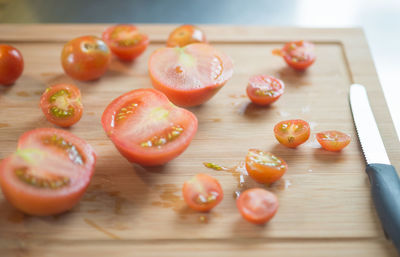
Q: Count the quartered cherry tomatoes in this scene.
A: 0